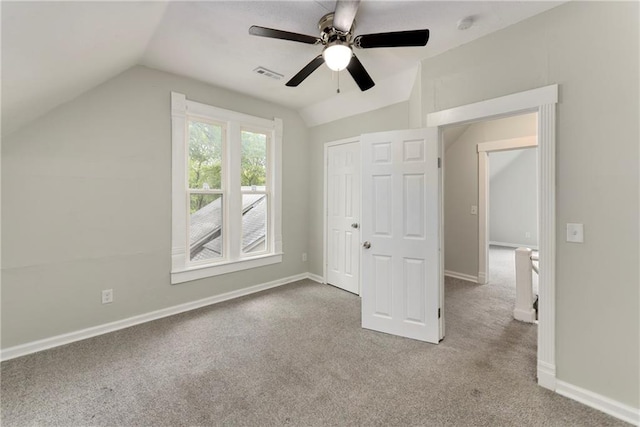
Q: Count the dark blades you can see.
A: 4